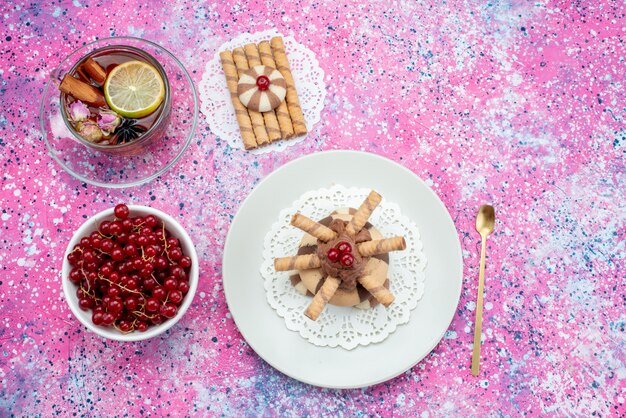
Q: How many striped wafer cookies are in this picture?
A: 11